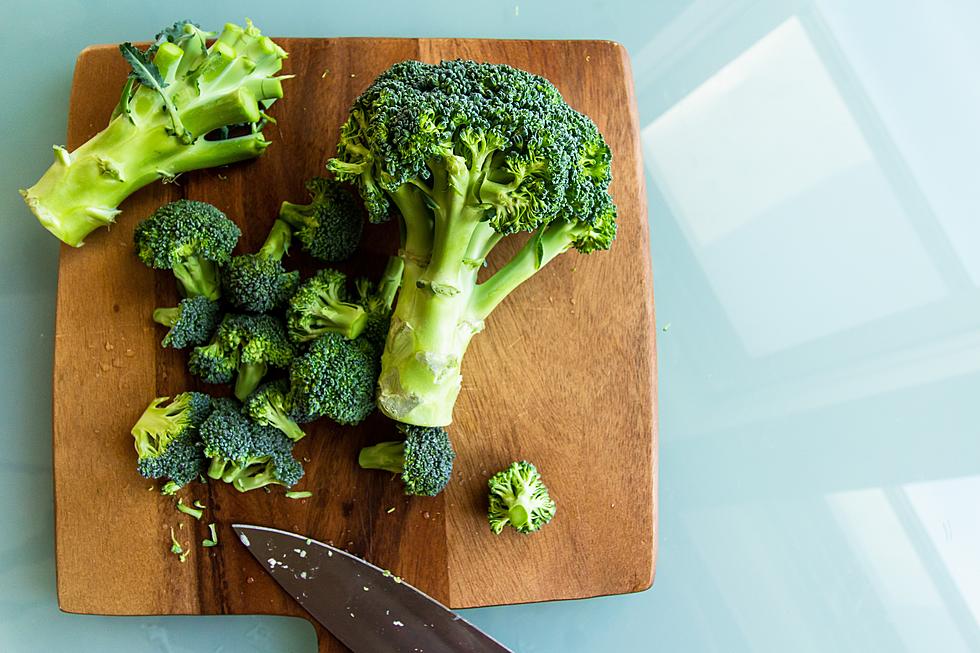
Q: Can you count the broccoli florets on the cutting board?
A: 13